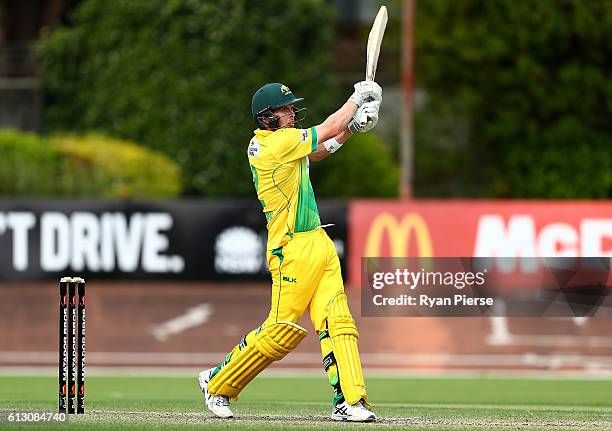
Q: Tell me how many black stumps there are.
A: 3